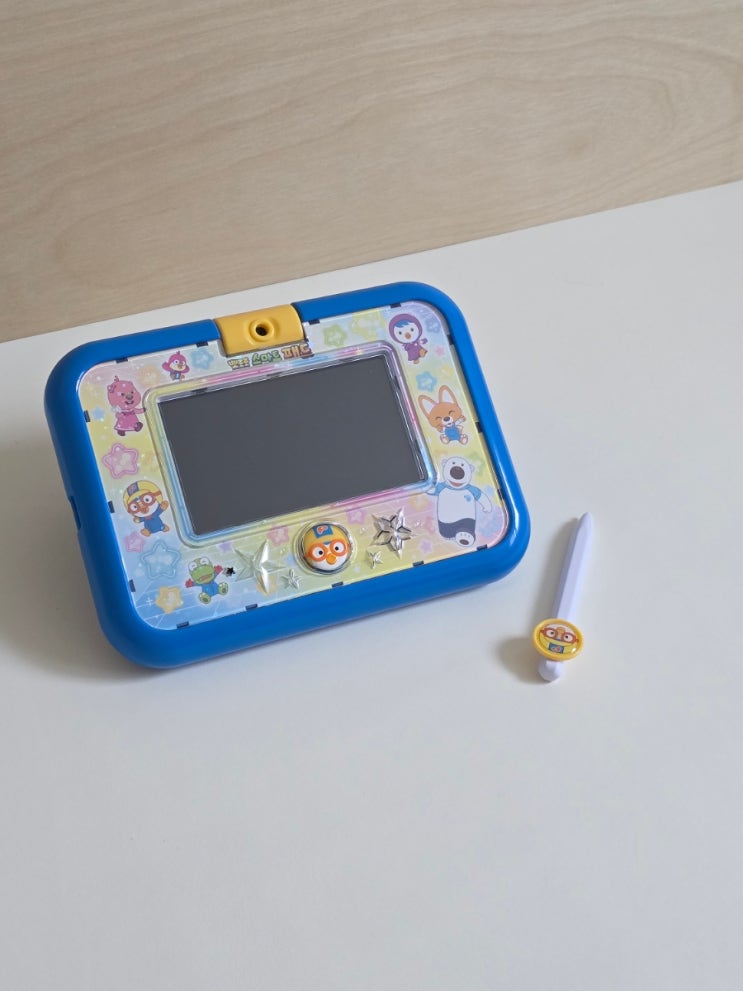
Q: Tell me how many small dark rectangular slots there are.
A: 15